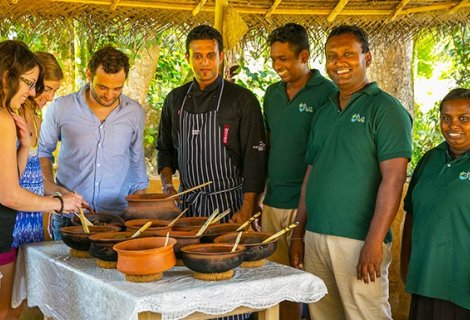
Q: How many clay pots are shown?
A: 11